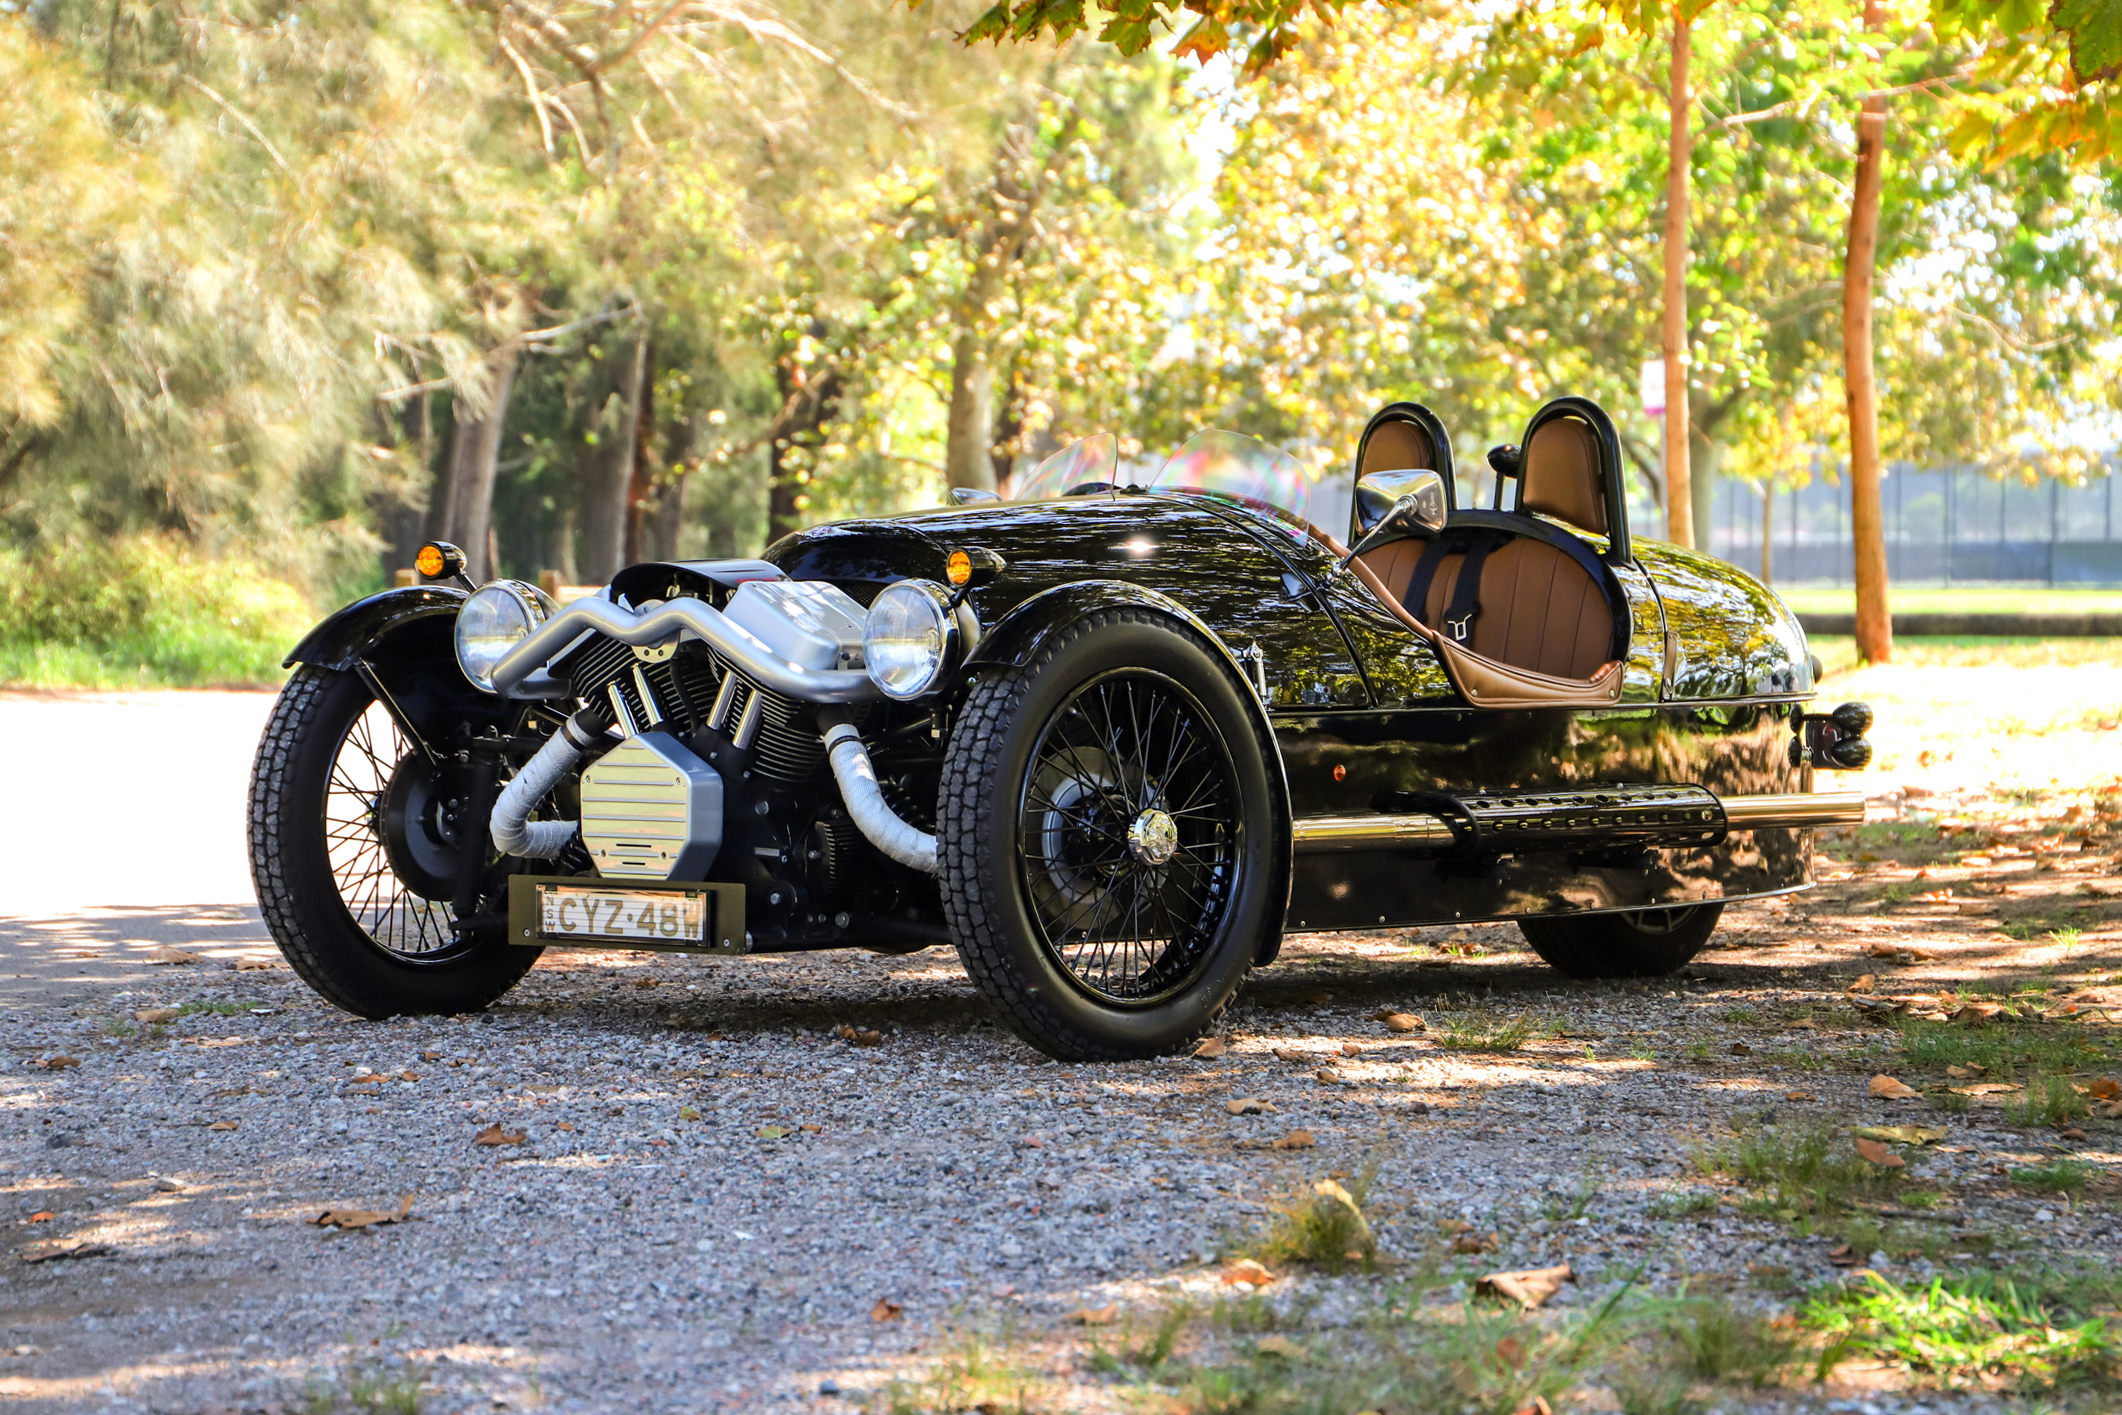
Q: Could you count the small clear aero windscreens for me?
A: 2